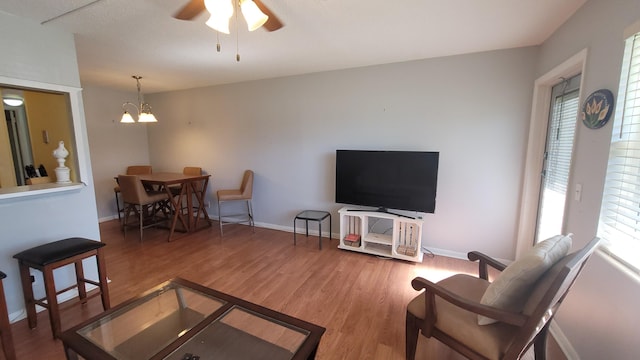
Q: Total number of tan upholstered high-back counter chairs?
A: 4